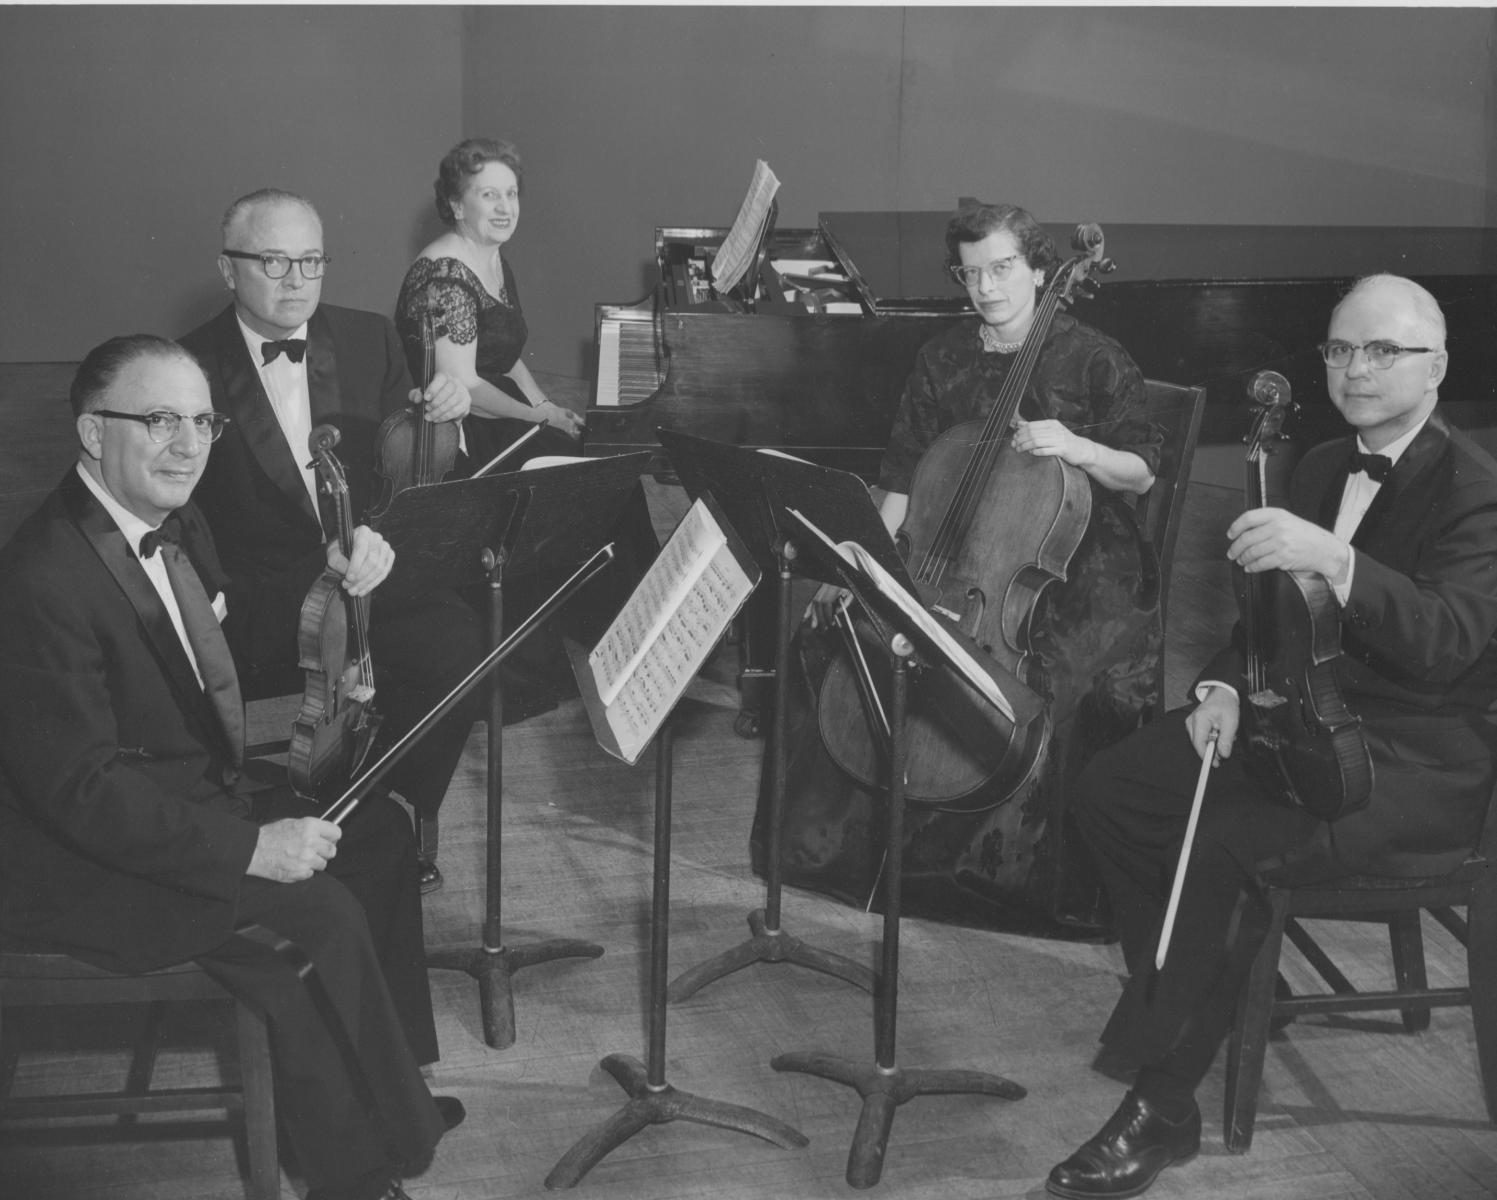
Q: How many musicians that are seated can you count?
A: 5